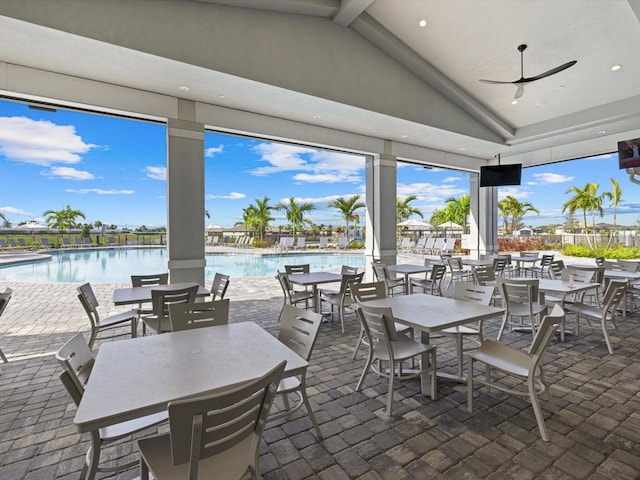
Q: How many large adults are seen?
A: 0